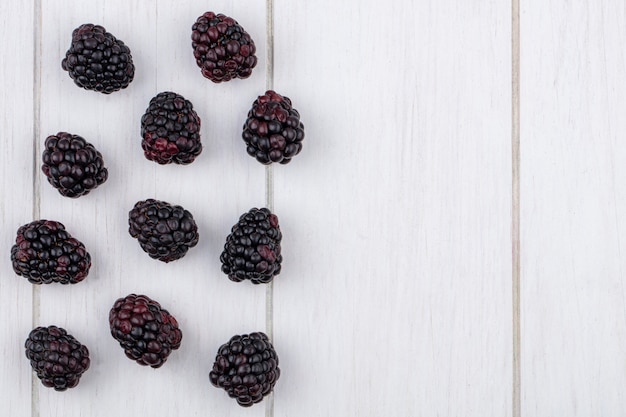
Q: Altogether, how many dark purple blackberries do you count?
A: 11